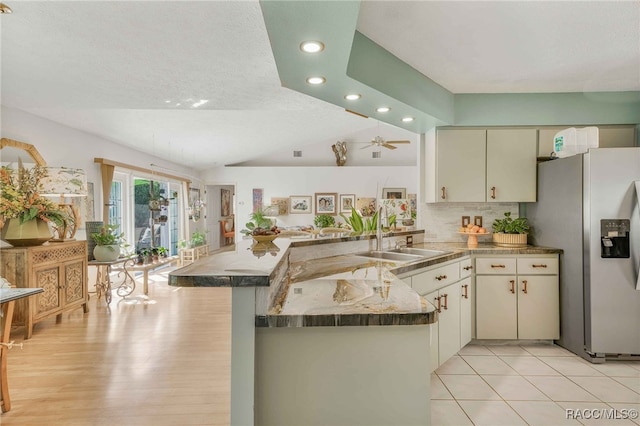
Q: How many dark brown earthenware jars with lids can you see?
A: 0